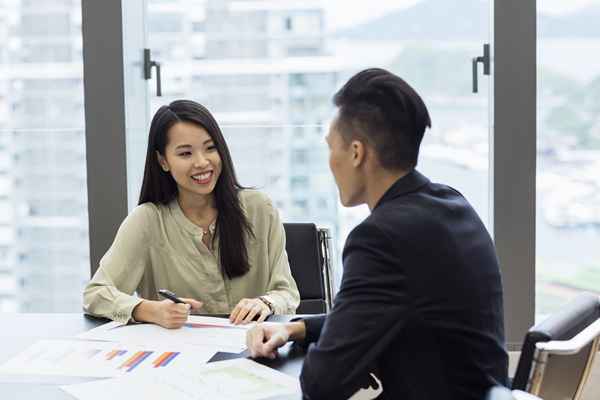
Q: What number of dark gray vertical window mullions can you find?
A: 2